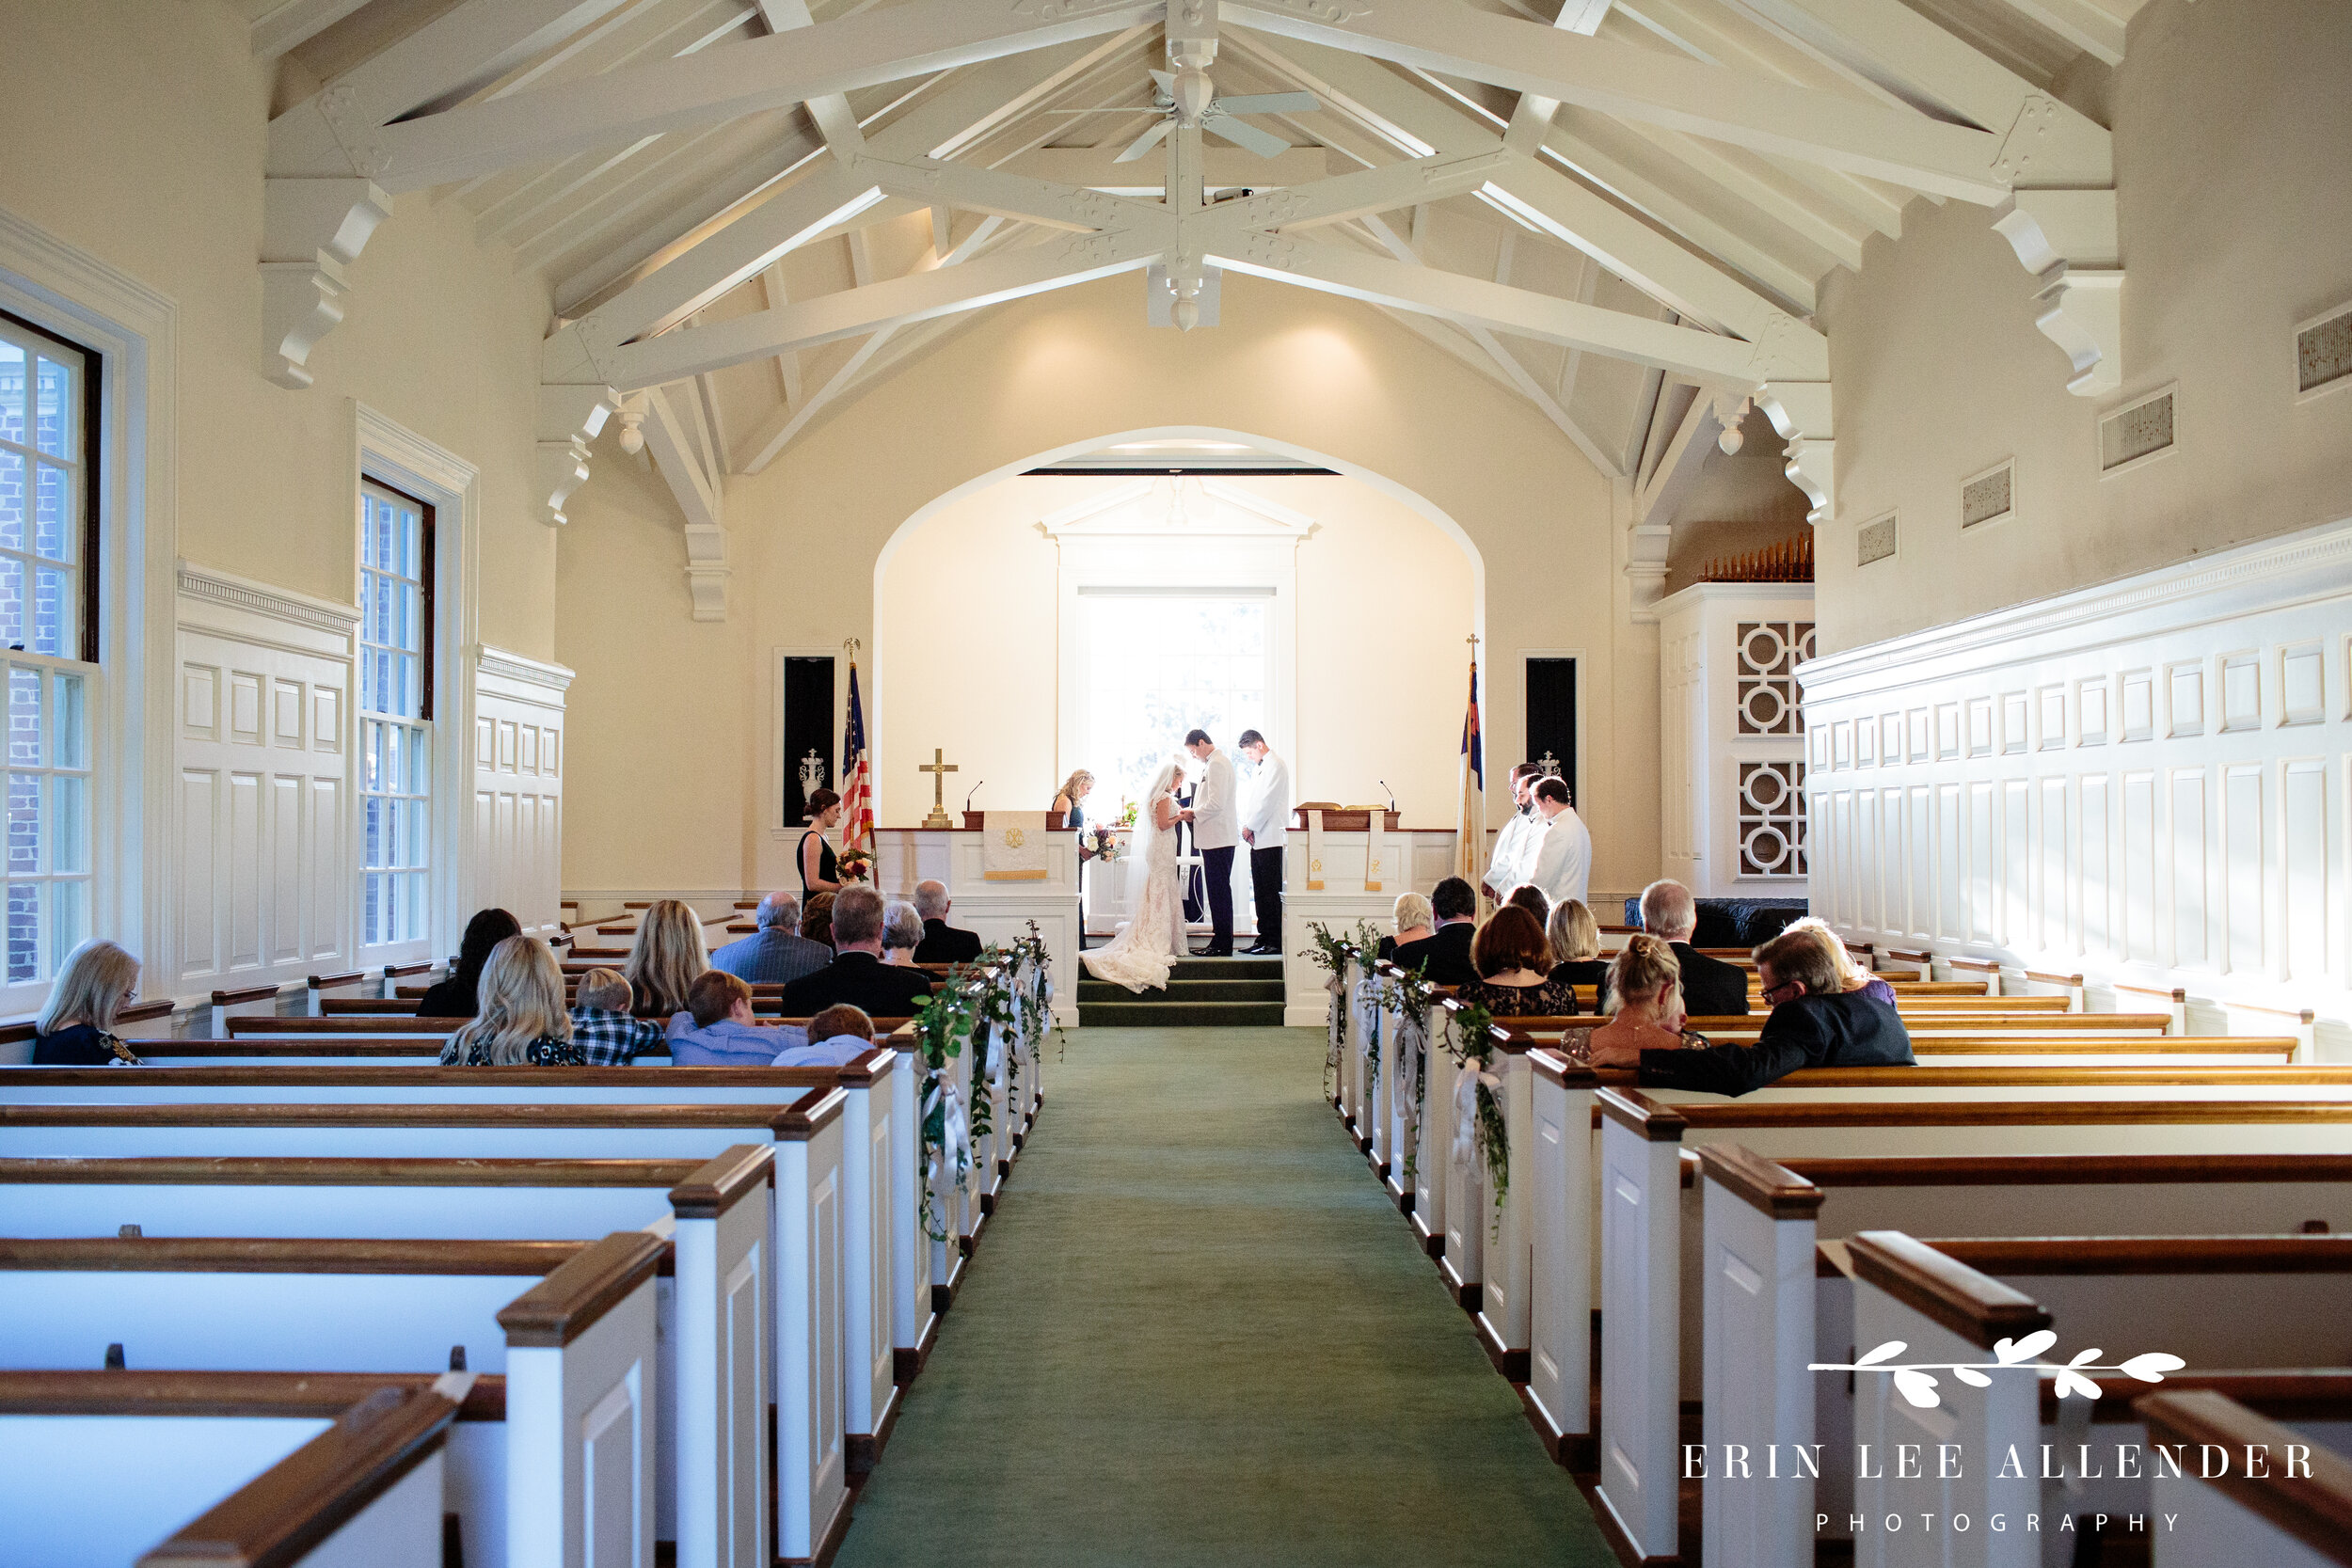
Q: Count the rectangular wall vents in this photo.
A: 4